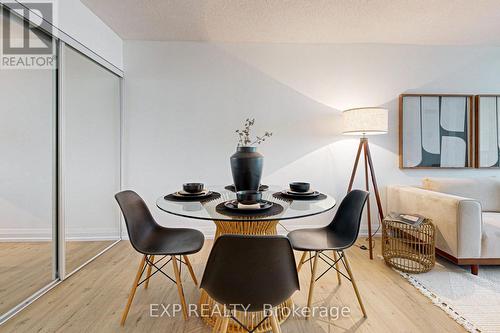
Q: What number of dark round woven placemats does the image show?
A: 4